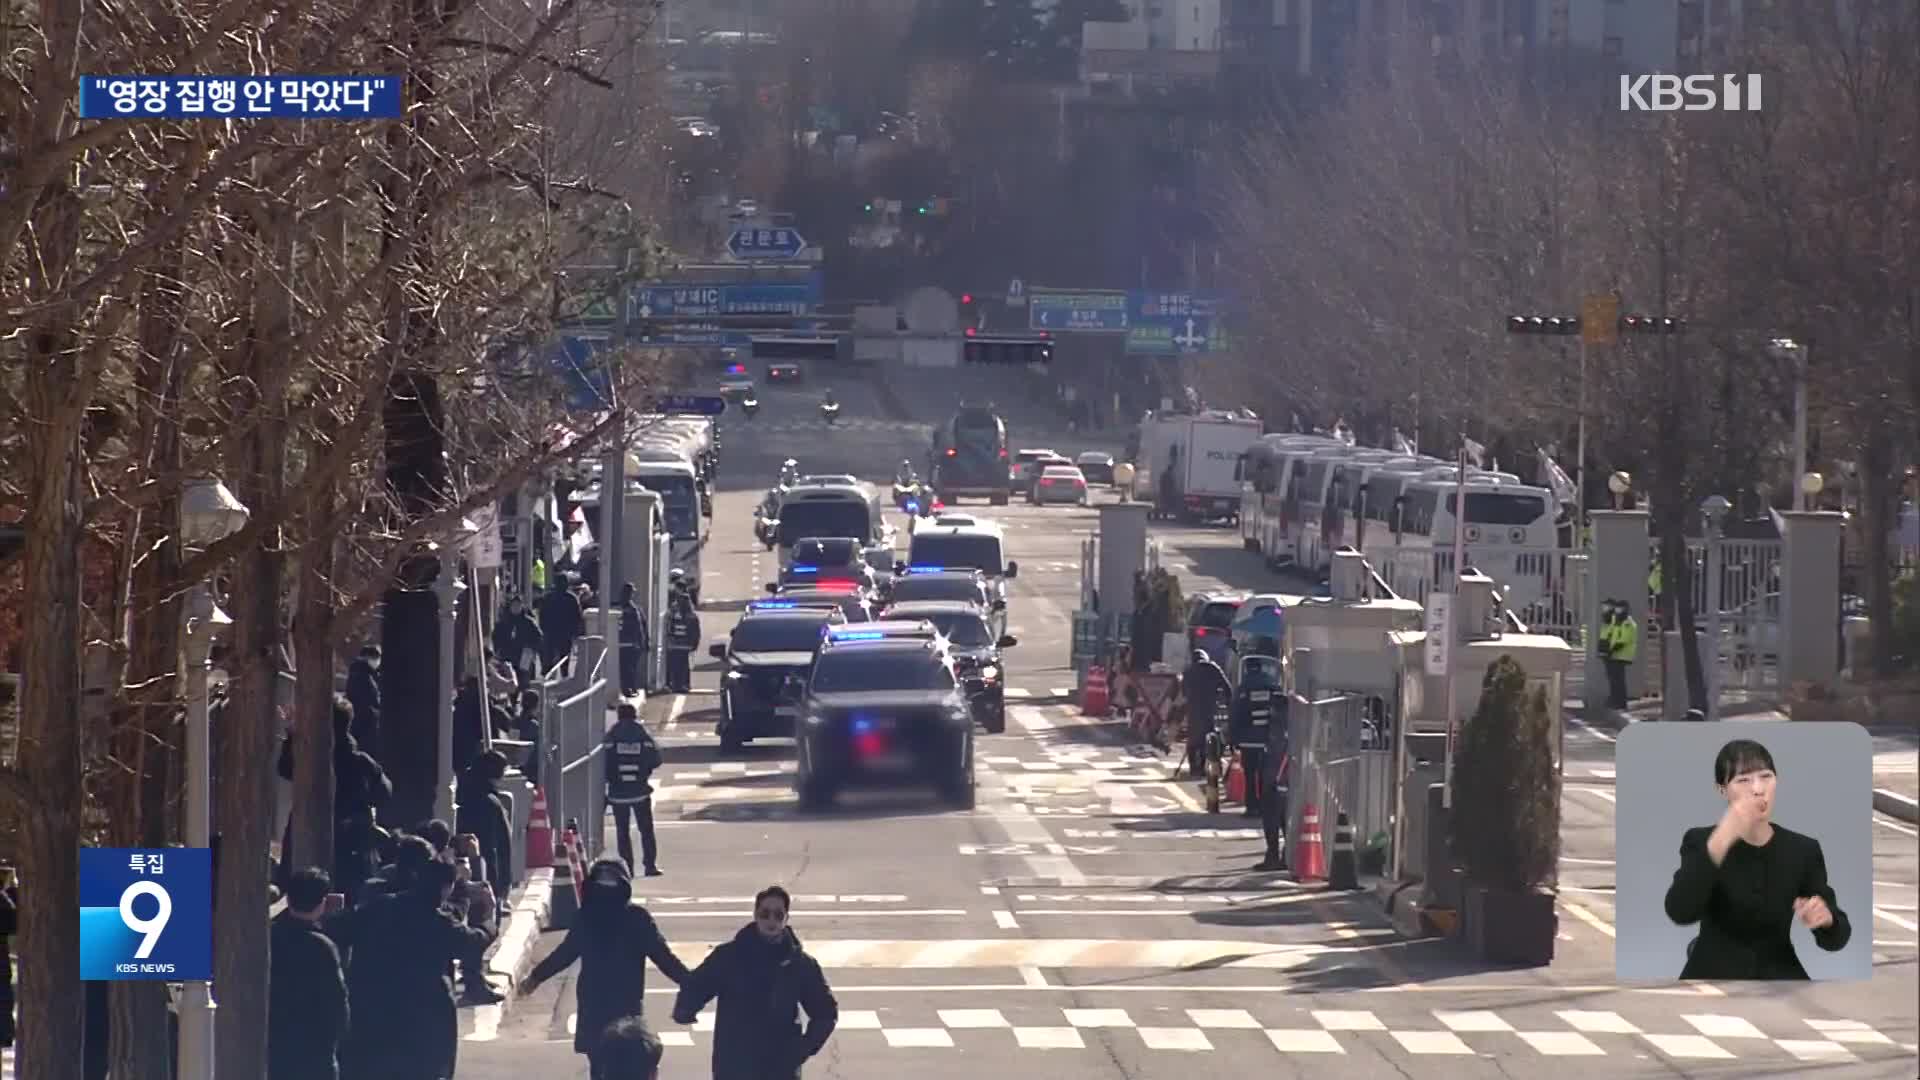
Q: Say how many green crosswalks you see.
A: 0